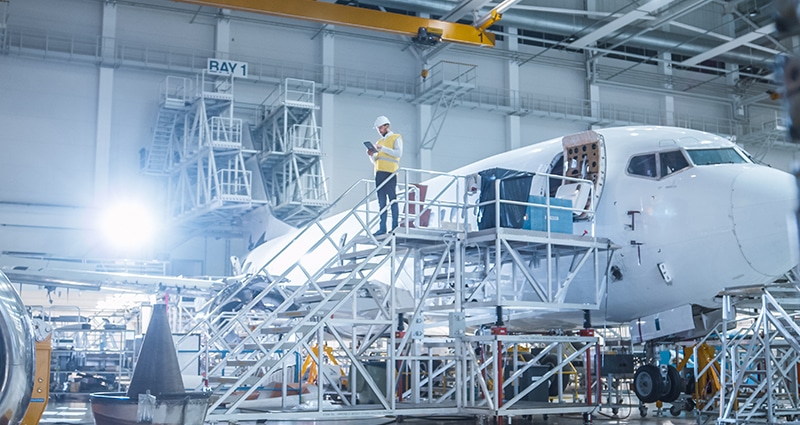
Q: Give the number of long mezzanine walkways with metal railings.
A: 1